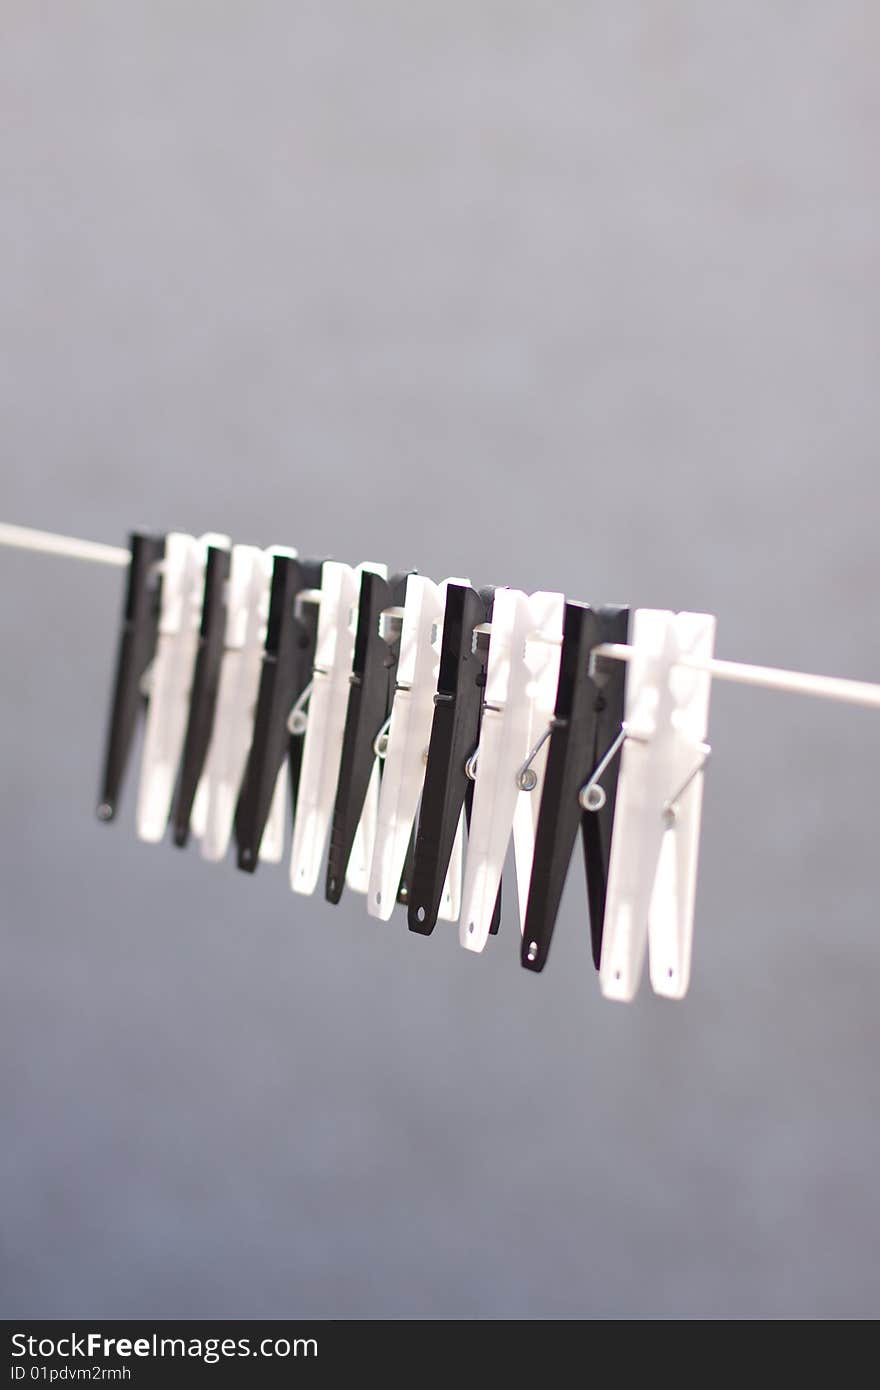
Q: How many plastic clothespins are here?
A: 12